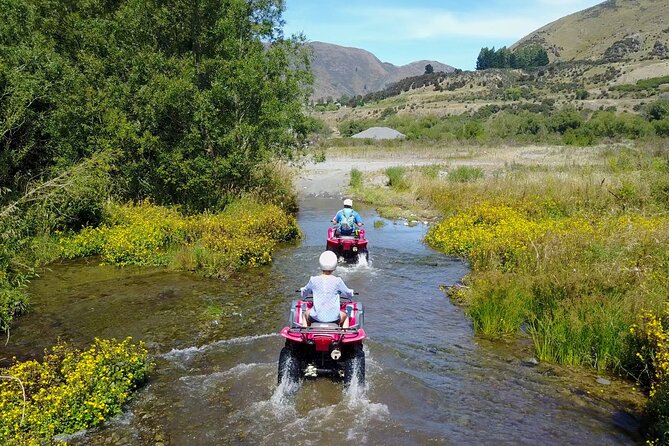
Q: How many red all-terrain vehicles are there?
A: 2